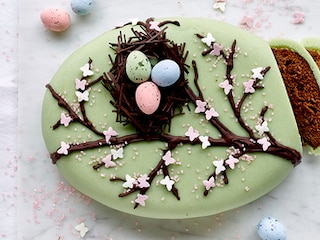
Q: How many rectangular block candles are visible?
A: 0